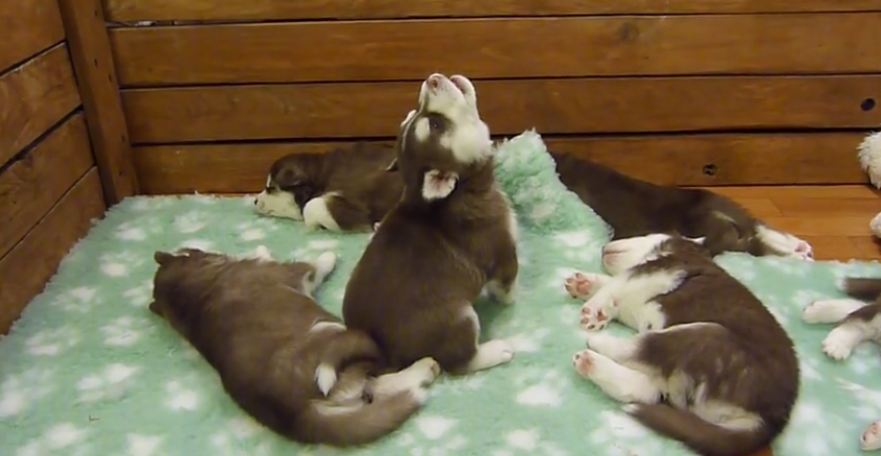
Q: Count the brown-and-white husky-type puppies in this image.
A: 6